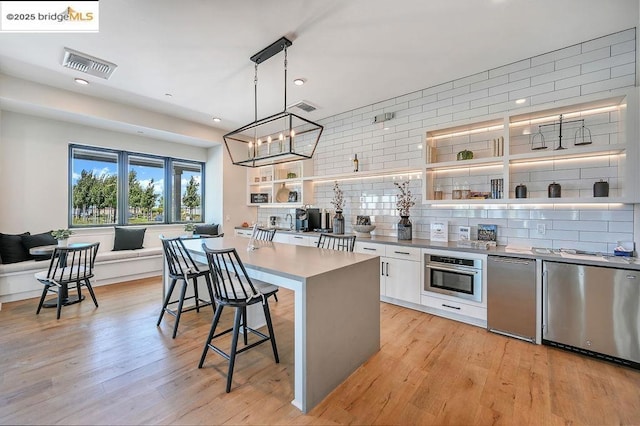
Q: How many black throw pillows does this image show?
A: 4